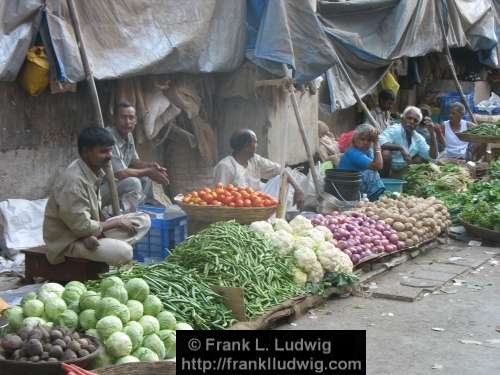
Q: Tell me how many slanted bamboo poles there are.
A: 4